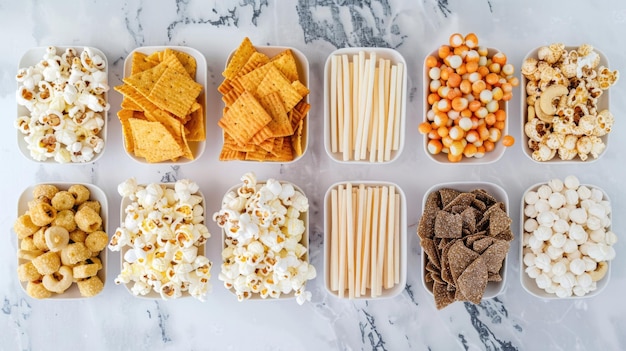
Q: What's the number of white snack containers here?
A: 12